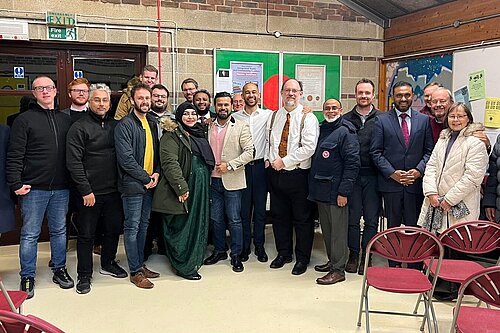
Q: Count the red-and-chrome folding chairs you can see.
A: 5